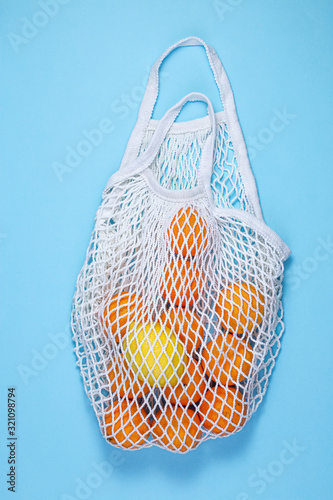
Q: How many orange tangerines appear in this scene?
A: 11